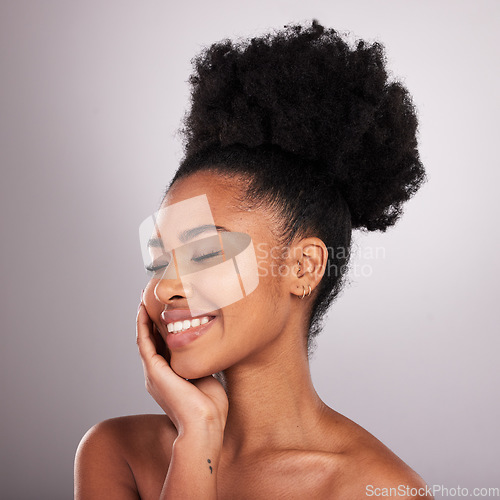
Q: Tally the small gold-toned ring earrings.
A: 2